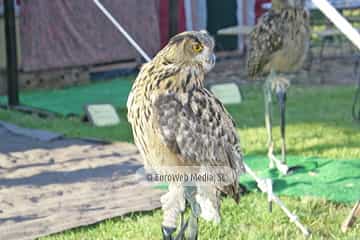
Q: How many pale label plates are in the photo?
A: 2